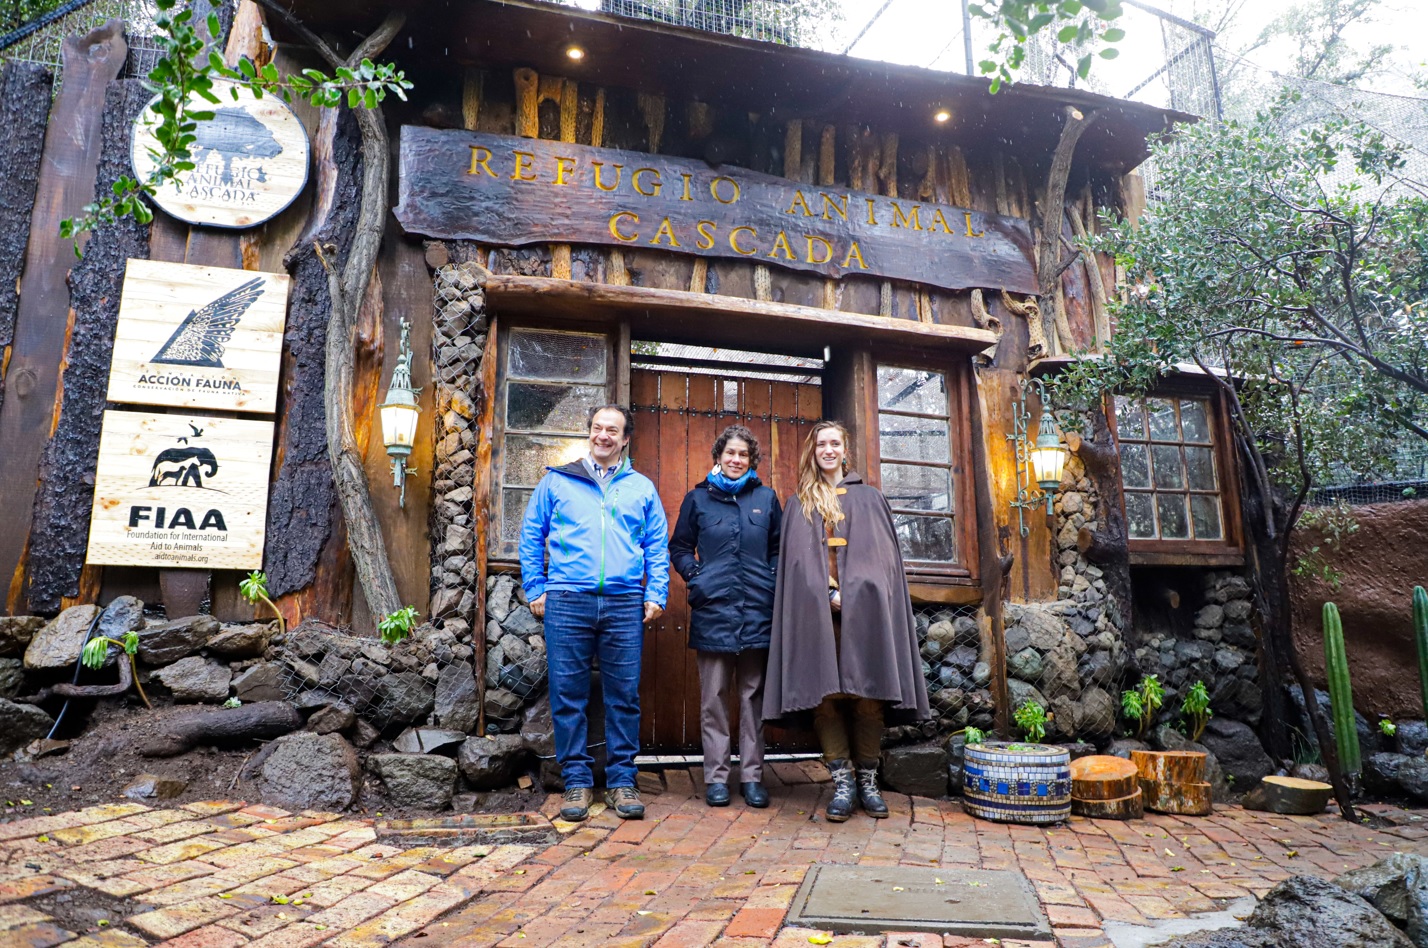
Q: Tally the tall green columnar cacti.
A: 2